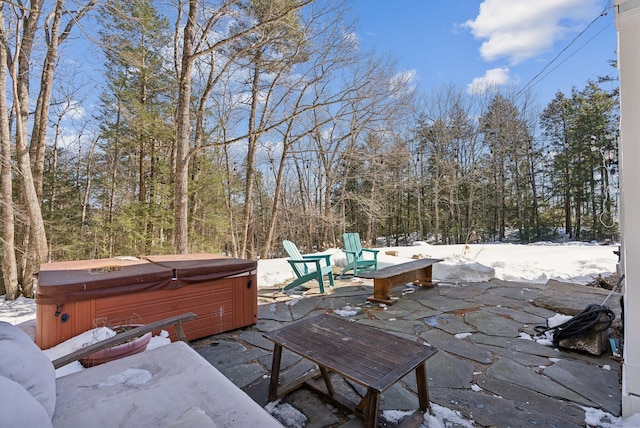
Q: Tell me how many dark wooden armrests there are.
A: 1